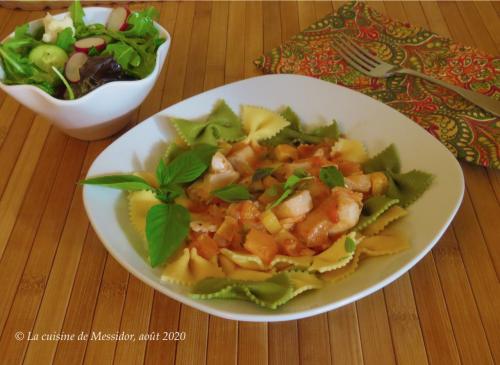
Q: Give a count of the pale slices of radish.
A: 3